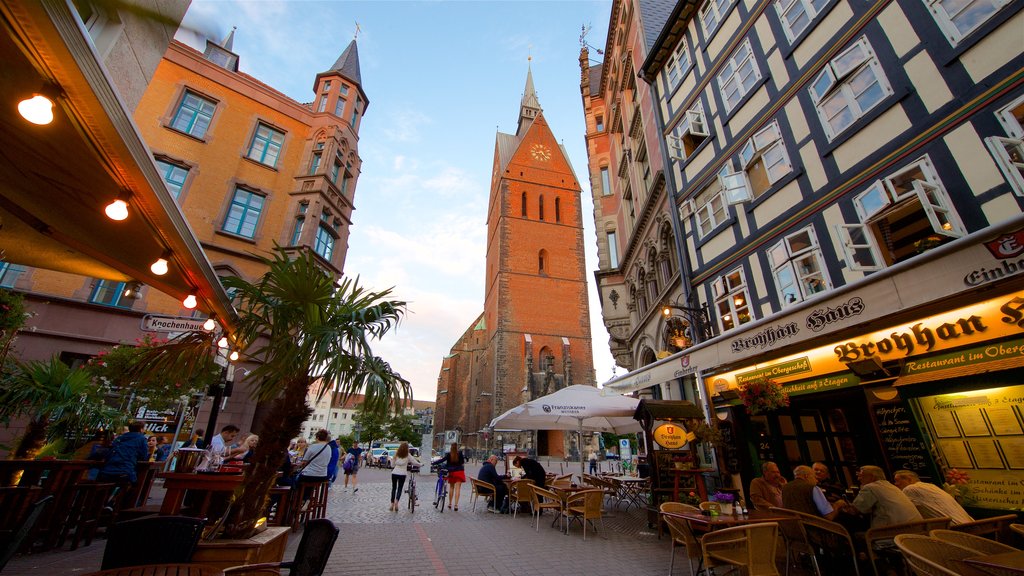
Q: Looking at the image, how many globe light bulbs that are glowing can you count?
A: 7